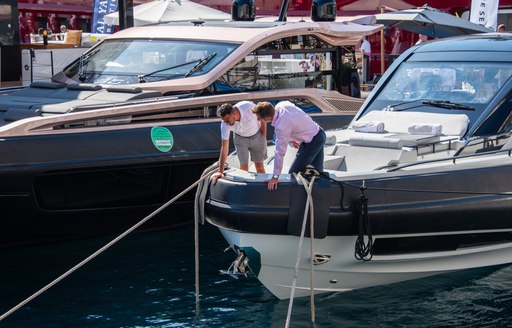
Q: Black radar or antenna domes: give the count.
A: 2